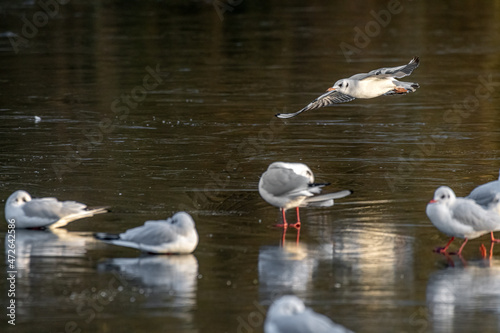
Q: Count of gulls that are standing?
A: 3